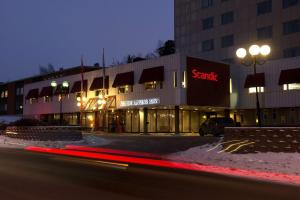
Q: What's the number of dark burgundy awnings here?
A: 9